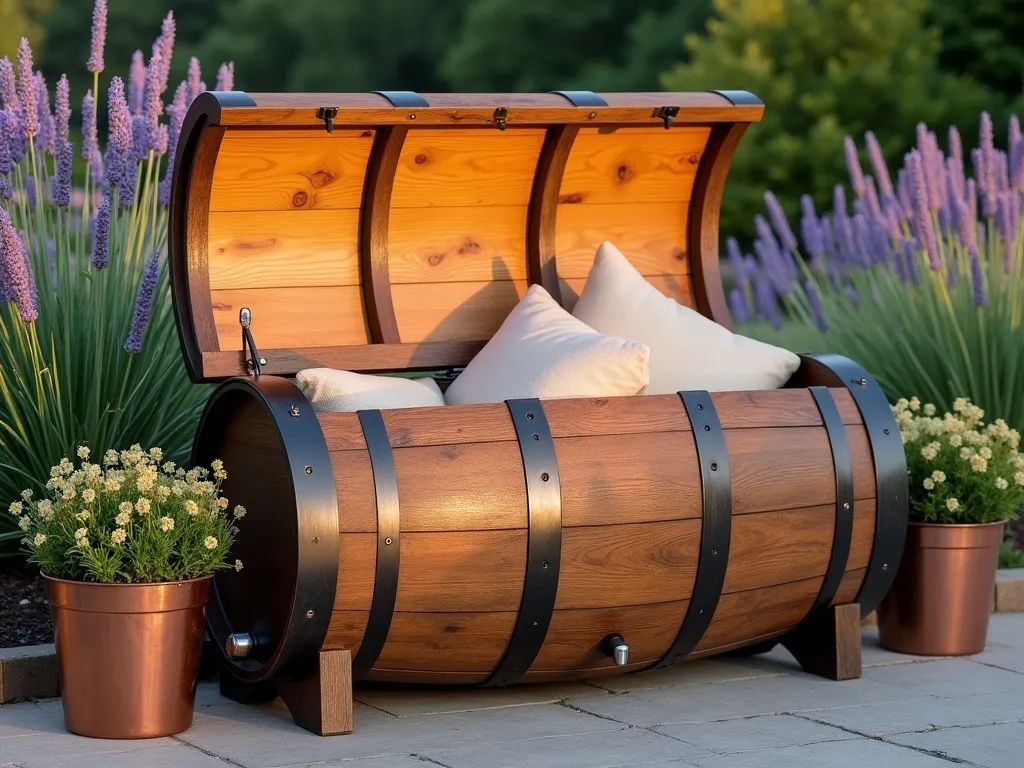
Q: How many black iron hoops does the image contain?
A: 6